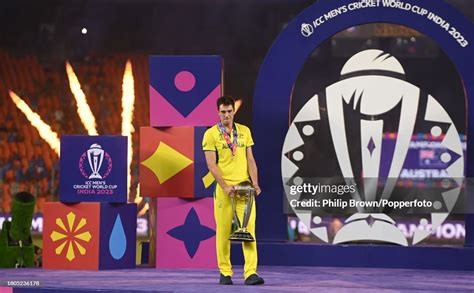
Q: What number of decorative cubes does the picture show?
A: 5